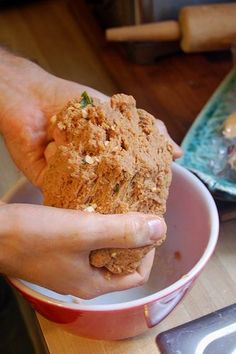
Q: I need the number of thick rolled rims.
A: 1